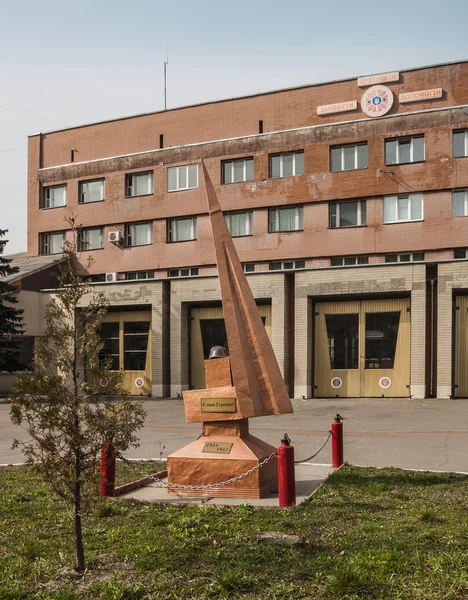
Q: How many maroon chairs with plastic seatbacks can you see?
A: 0